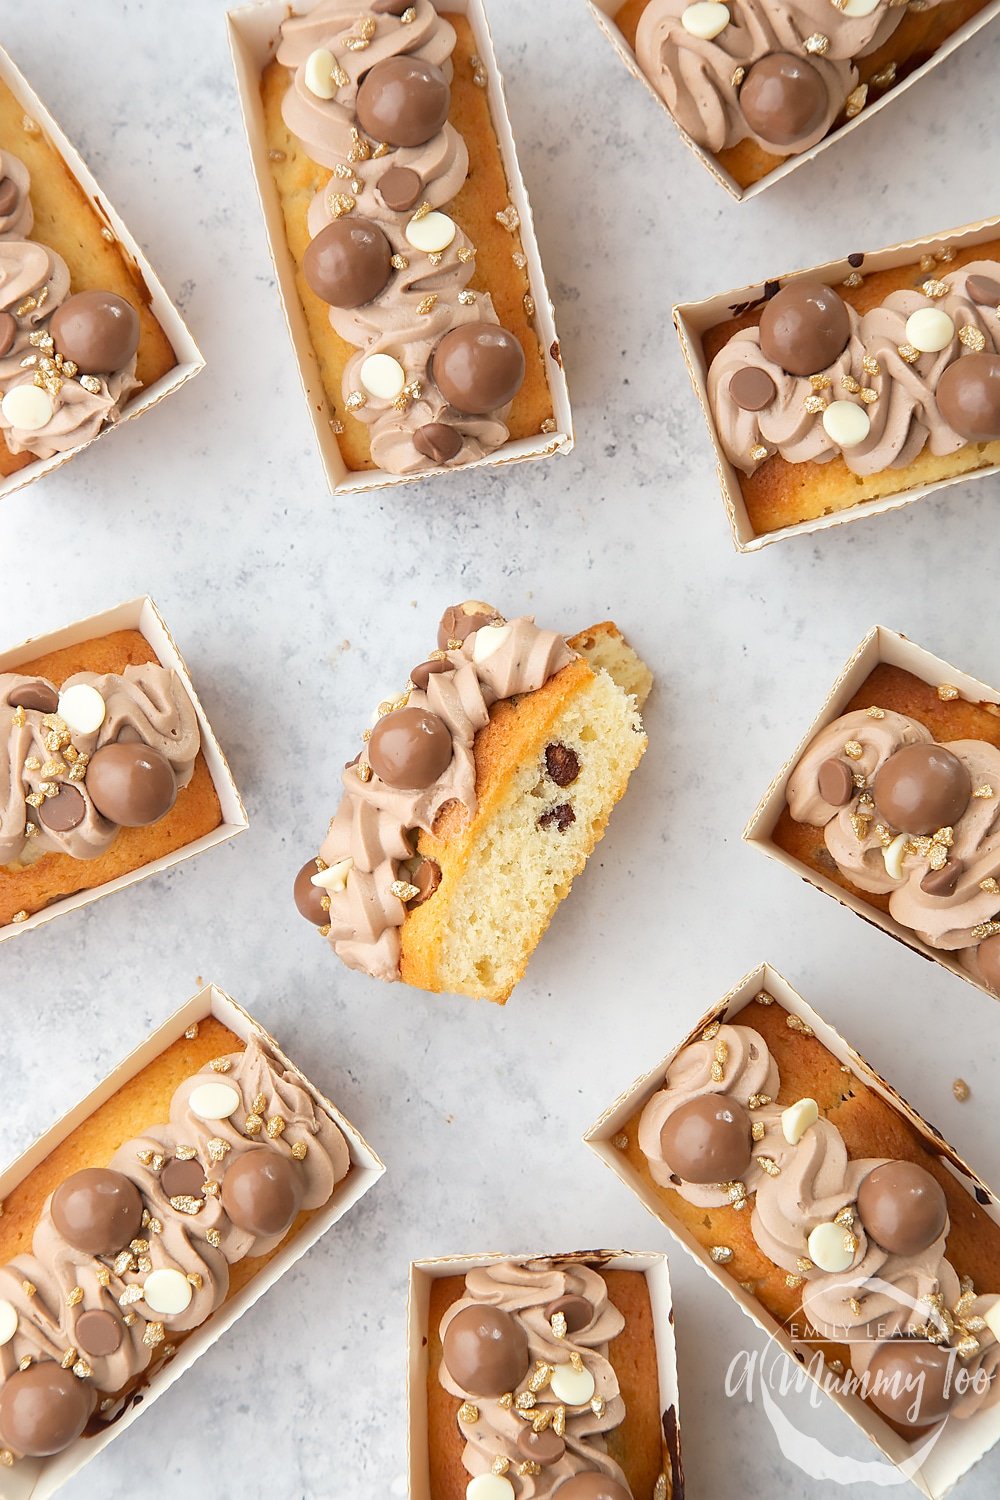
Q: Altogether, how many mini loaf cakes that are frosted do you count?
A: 10